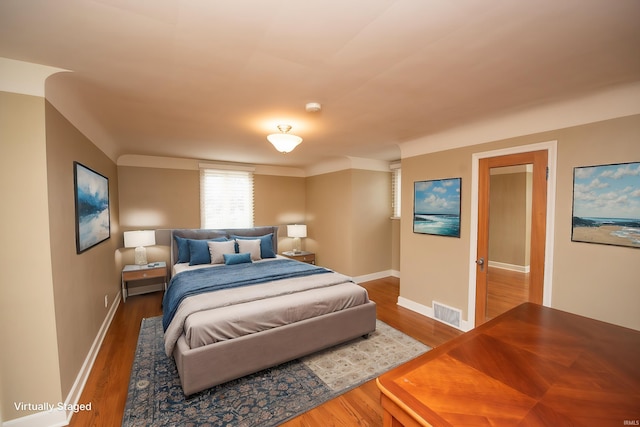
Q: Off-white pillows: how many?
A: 2